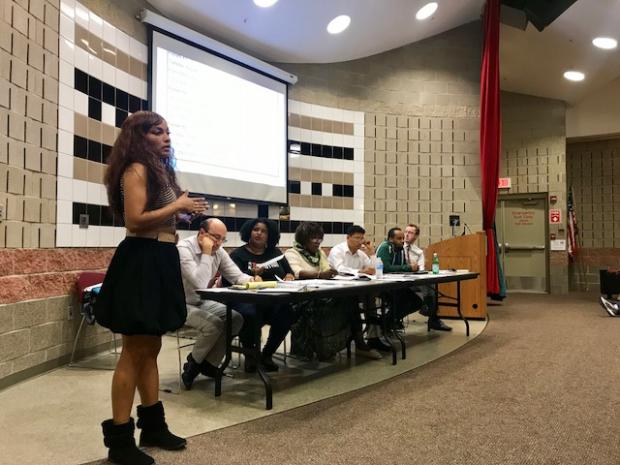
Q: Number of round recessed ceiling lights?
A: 5